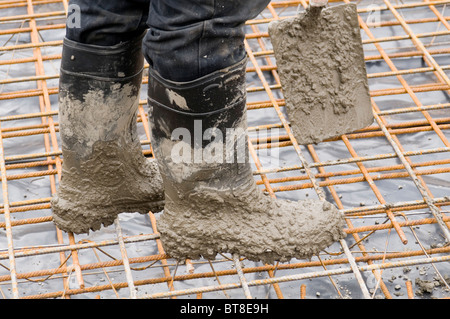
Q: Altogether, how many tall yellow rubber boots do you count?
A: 0